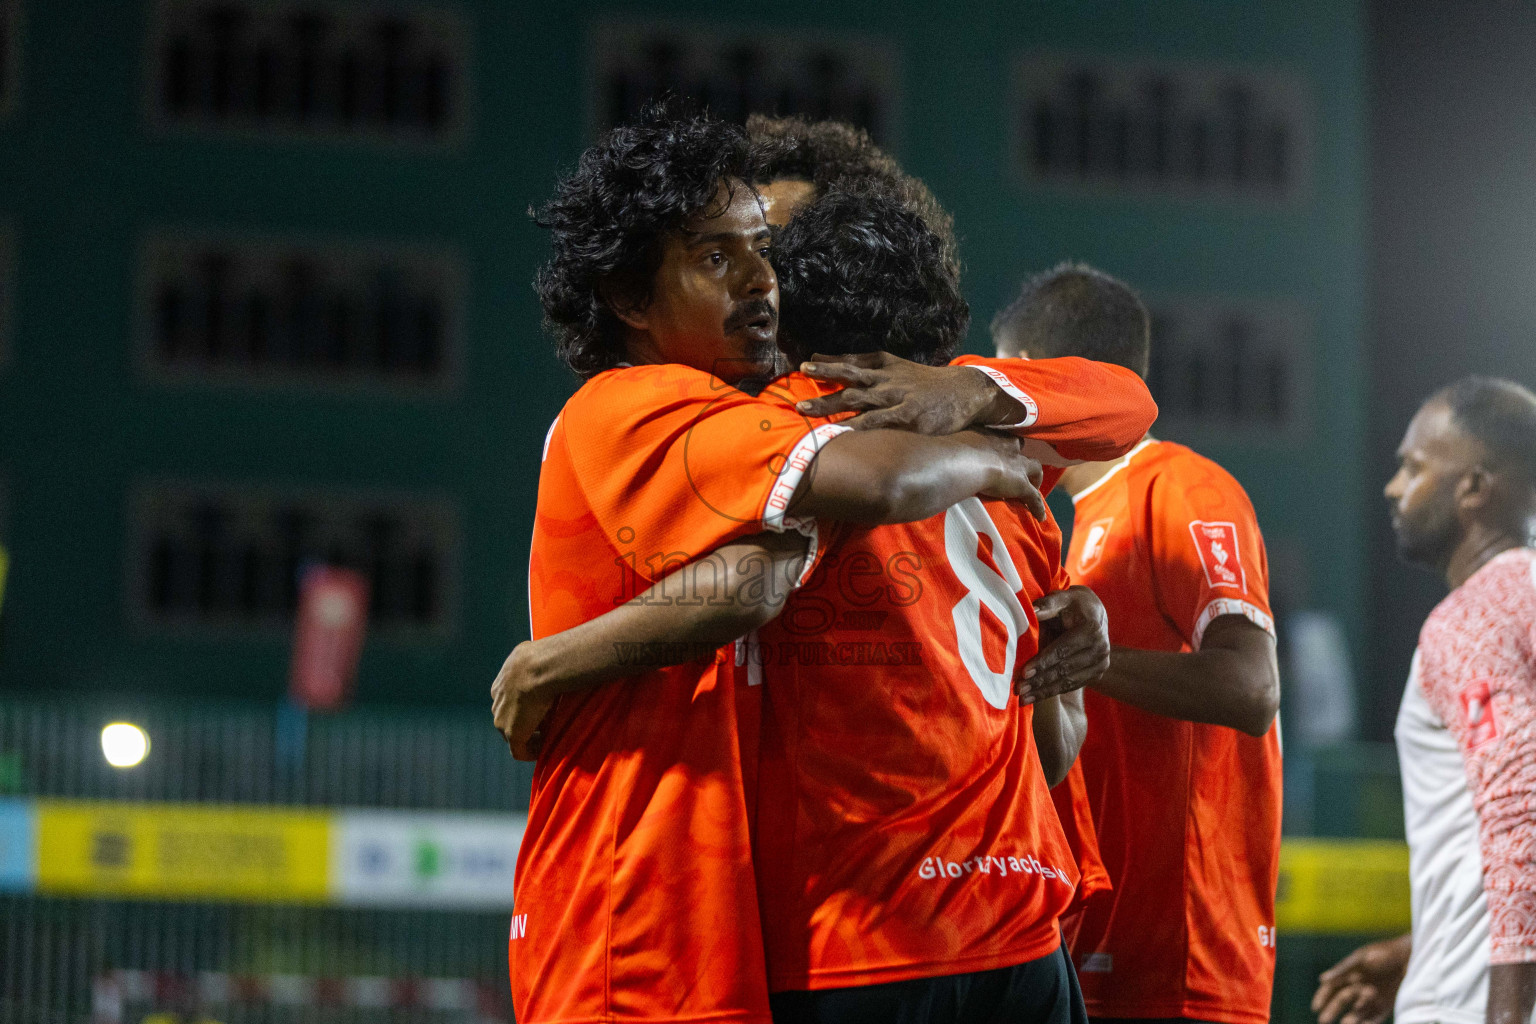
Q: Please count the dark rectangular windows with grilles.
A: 6